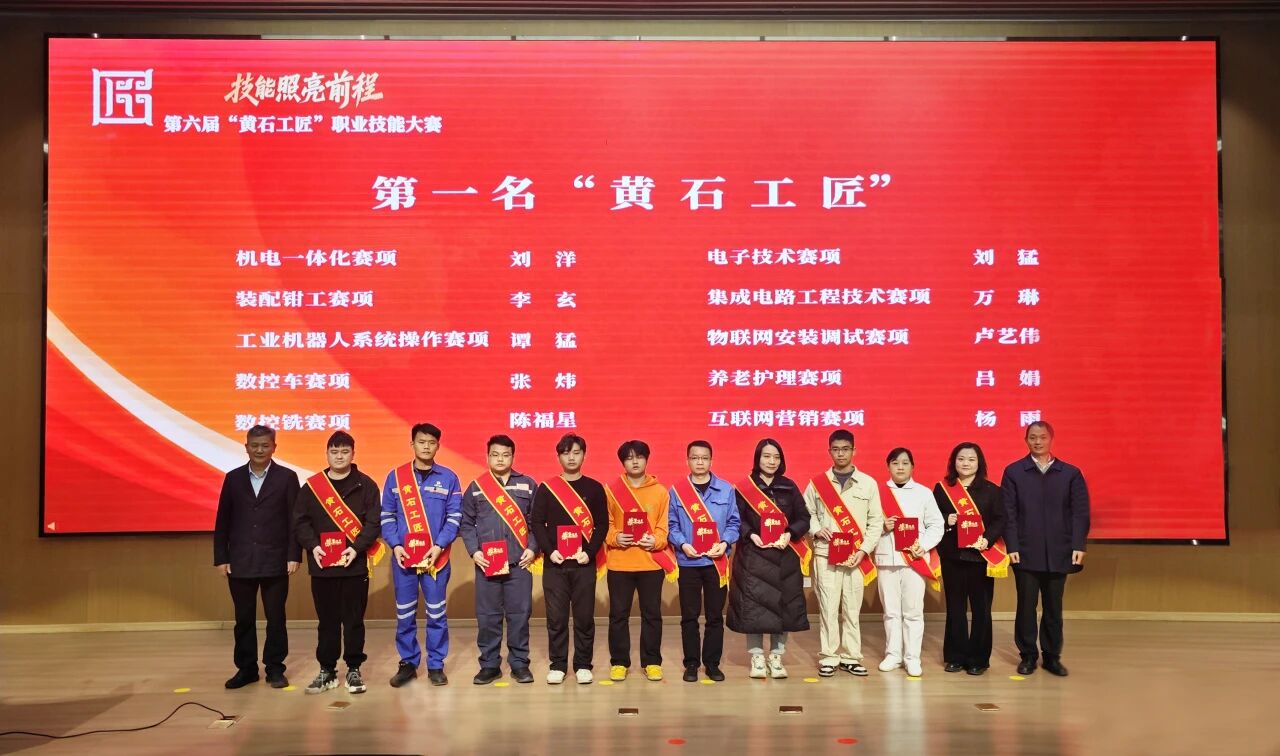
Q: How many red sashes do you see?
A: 10